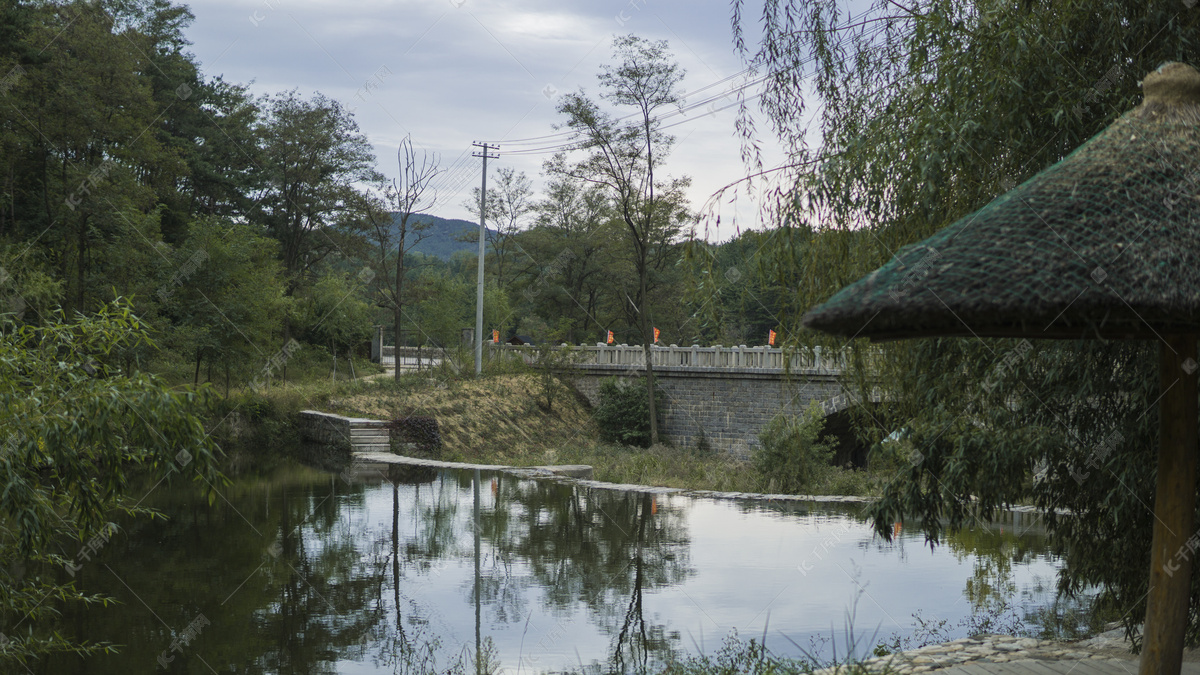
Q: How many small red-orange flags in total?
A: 4